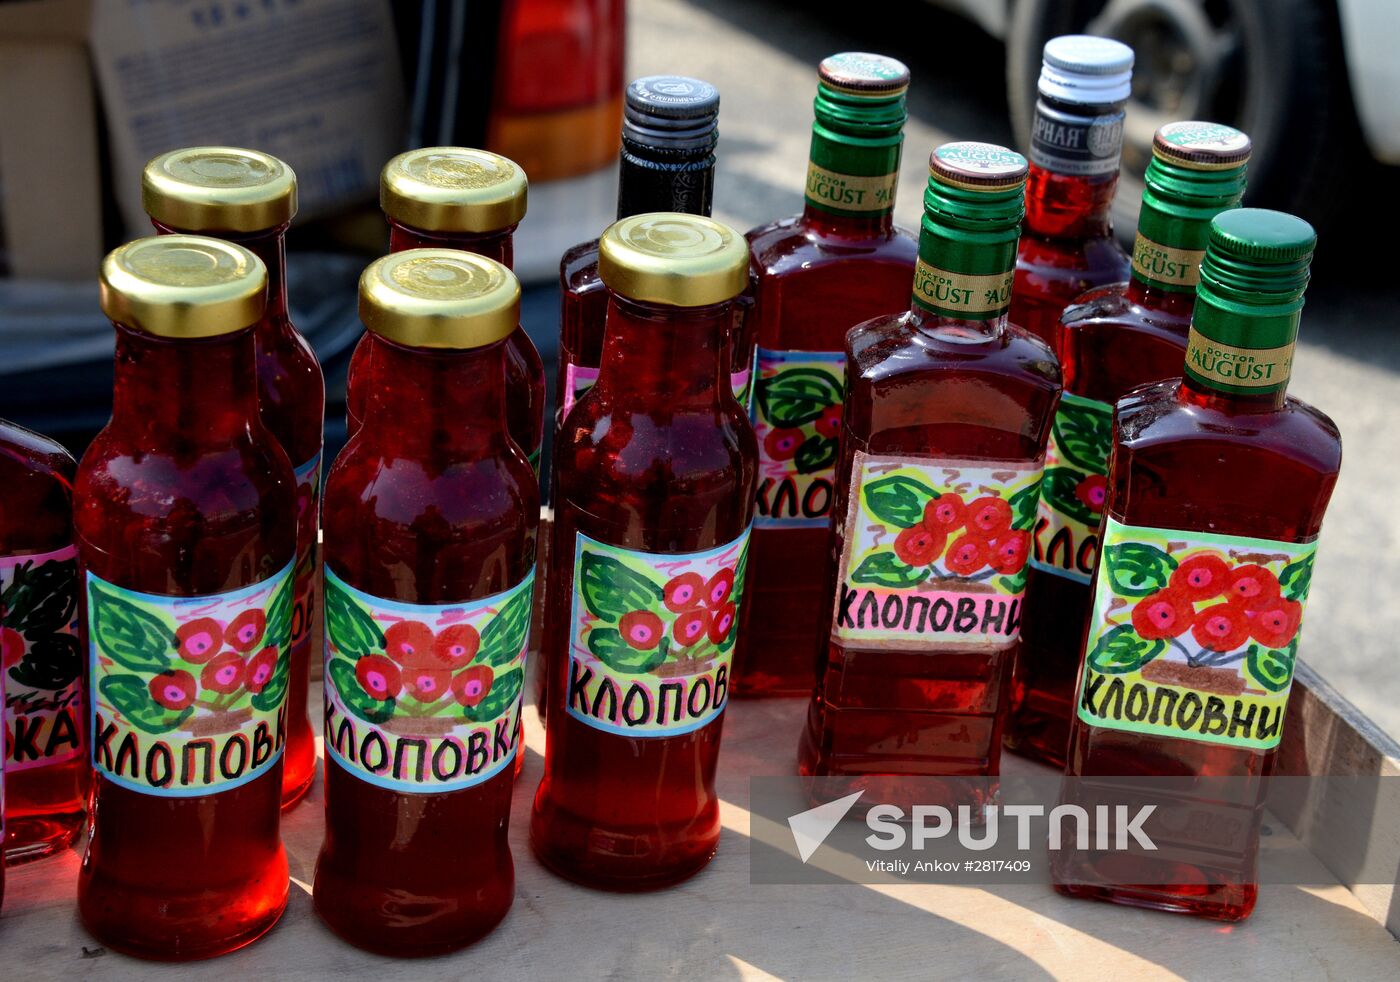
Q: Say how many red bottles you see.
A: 12